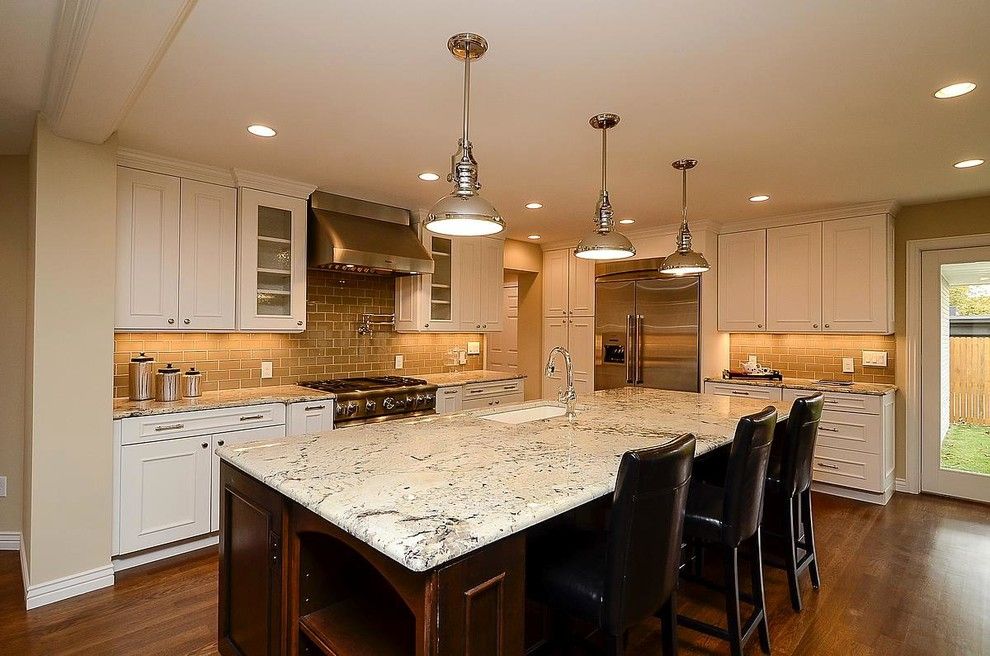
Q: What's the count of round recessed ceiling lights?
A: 8